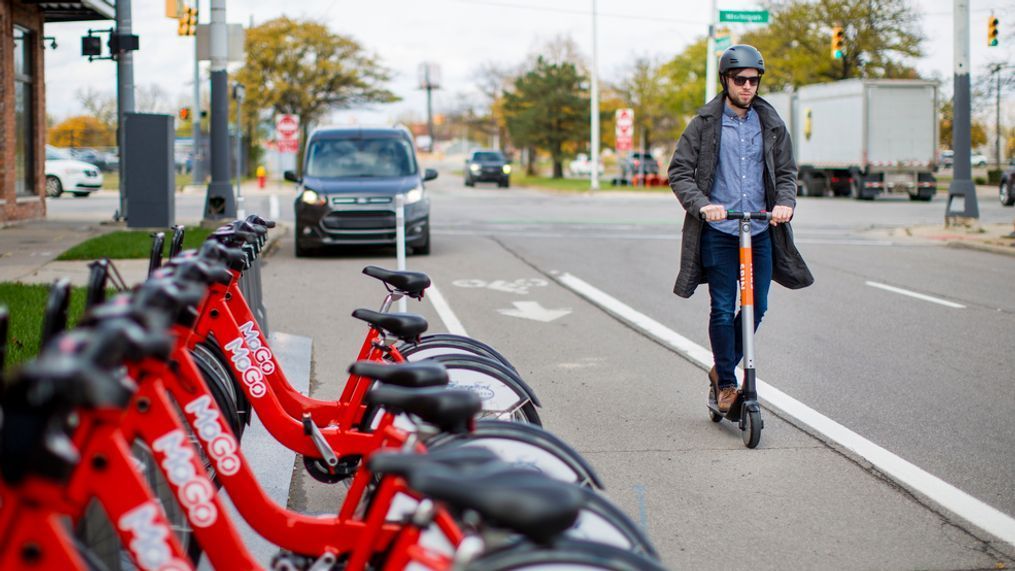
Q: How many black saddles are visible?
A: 6